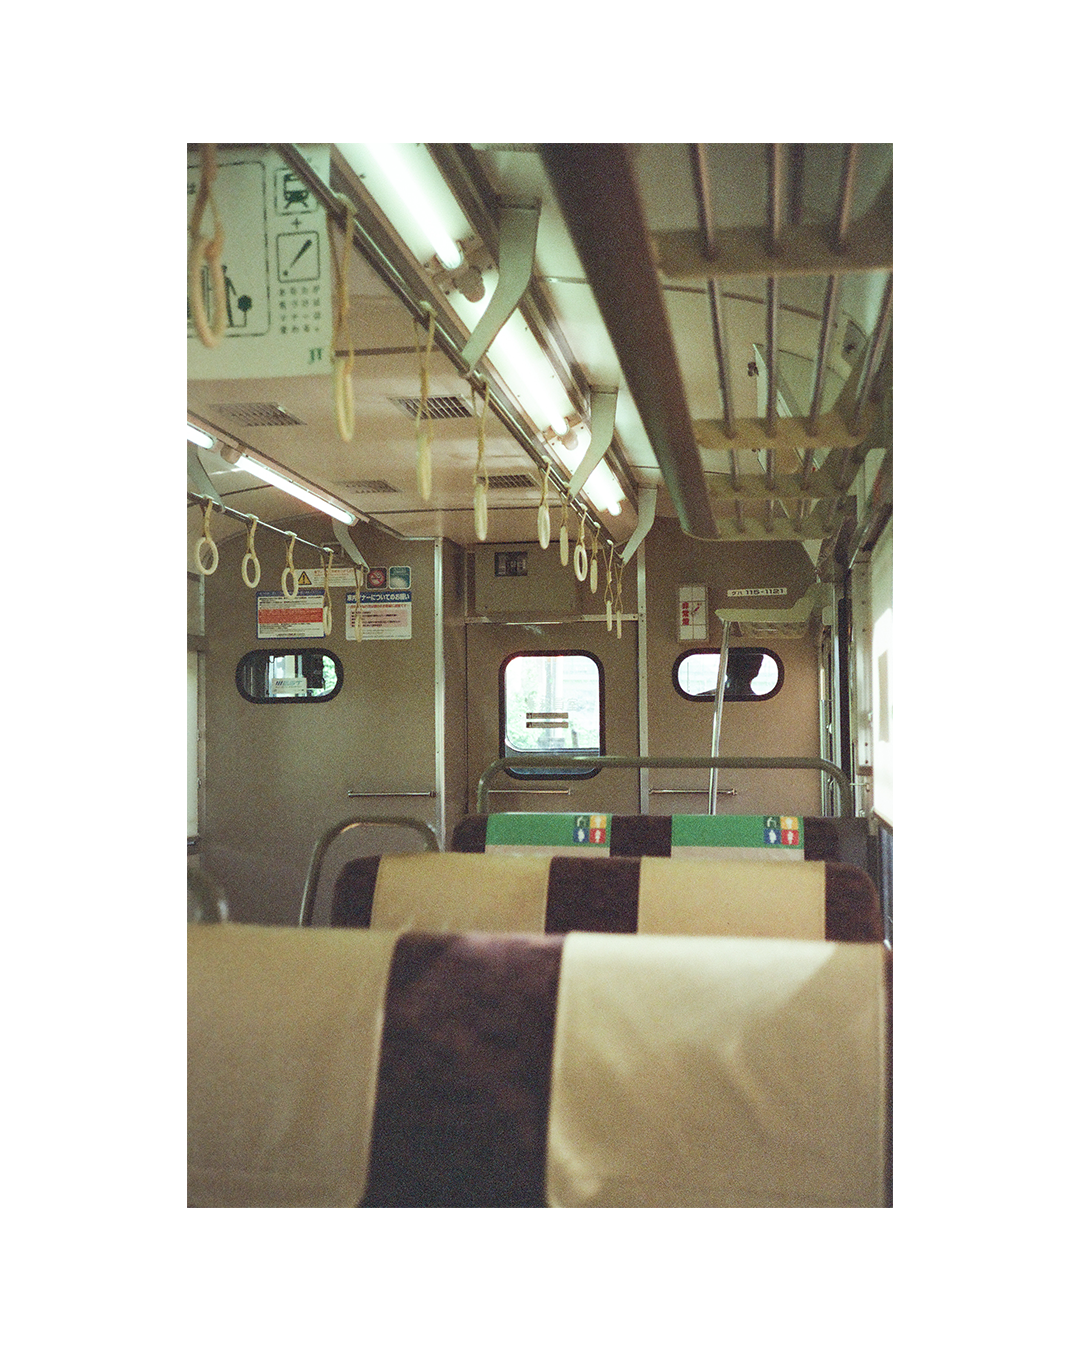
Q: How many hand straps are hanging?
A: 15